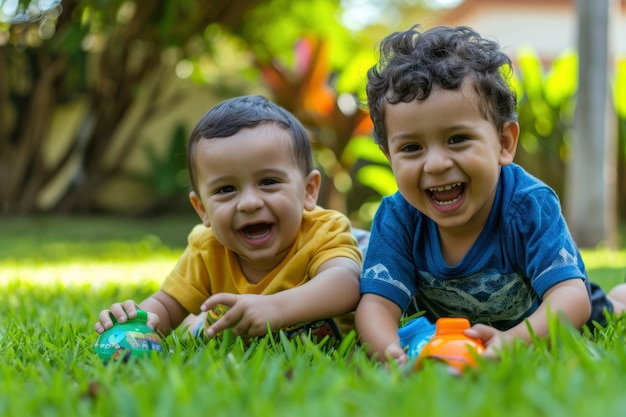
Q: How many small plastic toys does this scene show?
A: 3